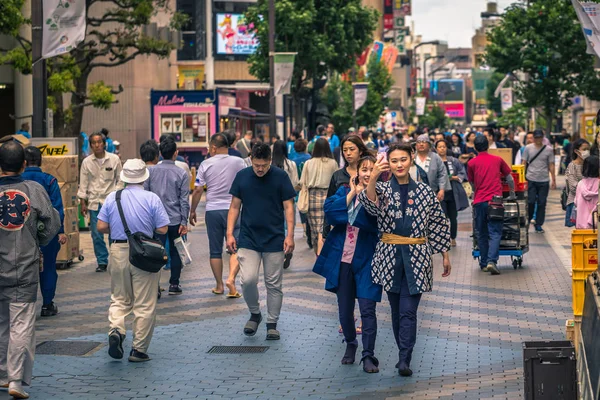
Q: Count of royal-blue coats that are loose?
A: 1